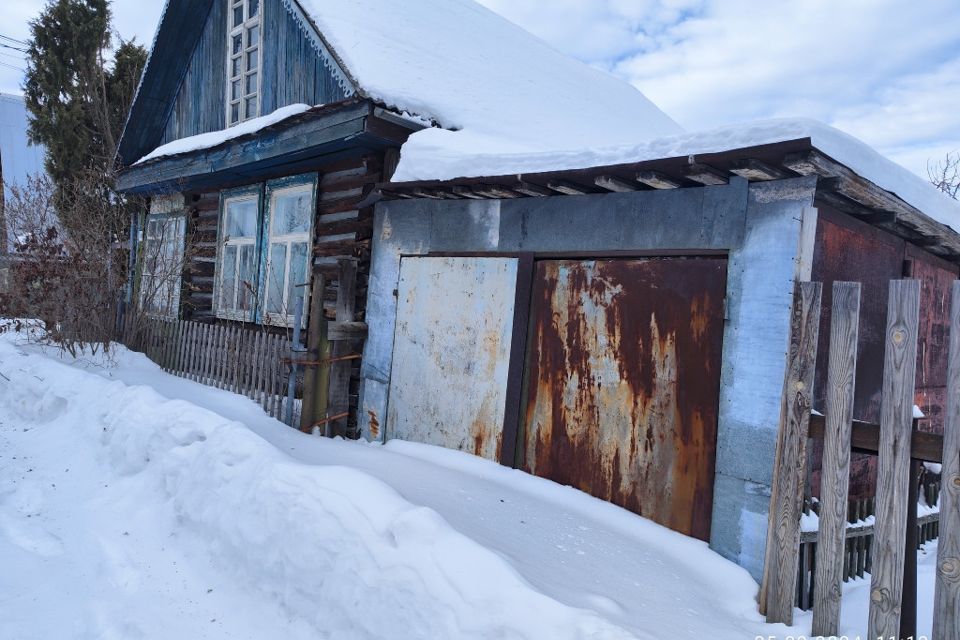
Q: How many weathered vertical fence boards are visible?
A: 4